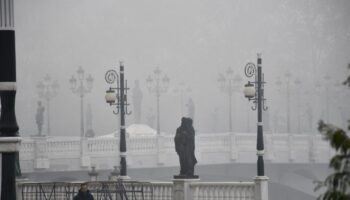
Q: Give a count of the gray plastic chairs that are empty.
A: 0